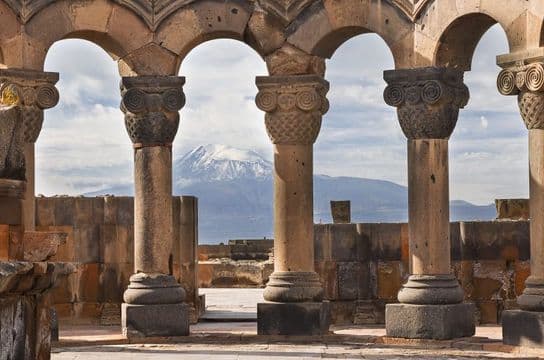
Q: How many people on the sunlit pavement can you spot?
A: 0